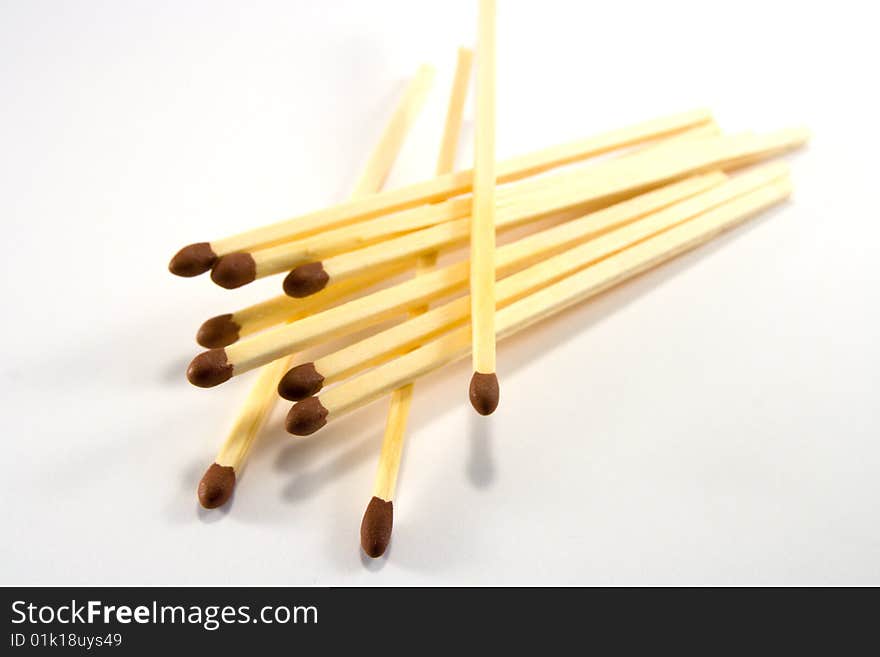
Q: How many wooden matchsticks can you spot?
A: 10